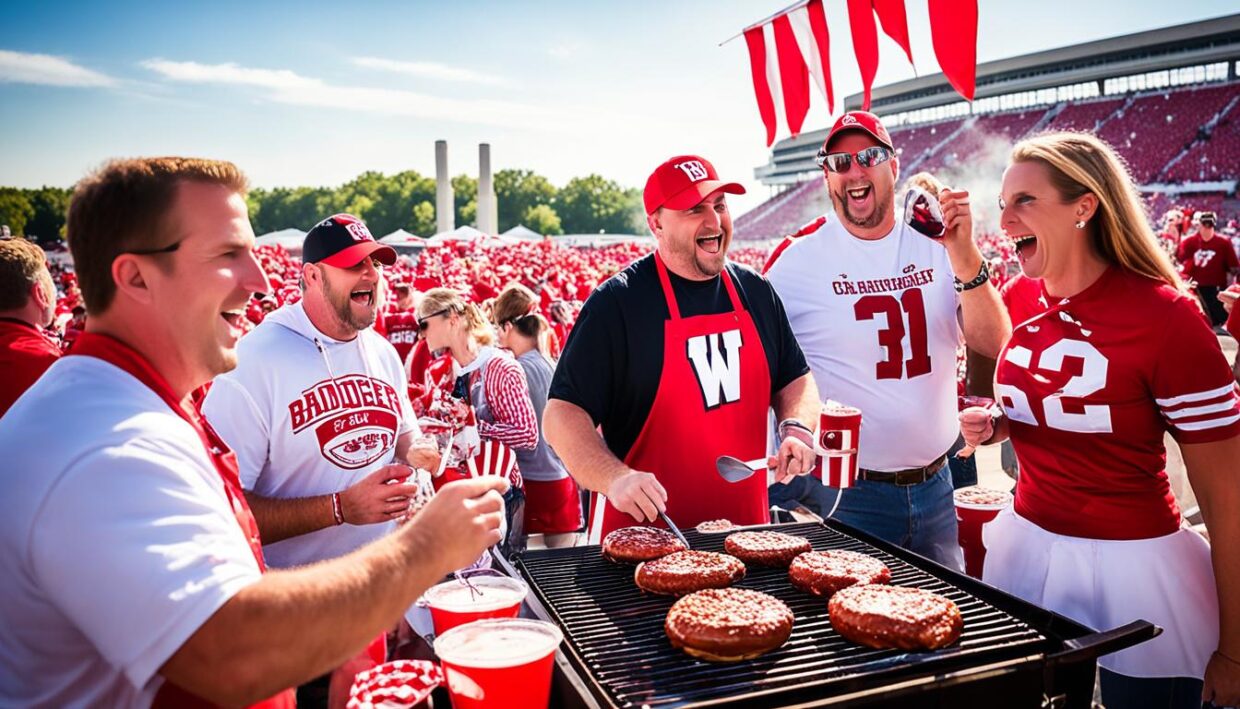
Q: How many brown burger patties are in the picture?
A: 6